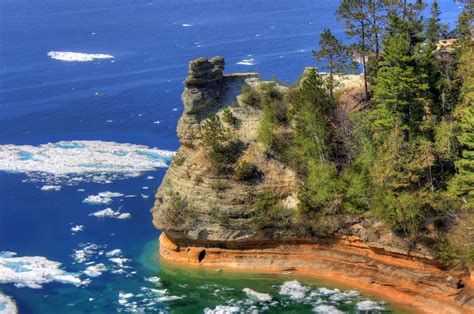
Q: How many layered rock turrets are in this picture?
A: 1